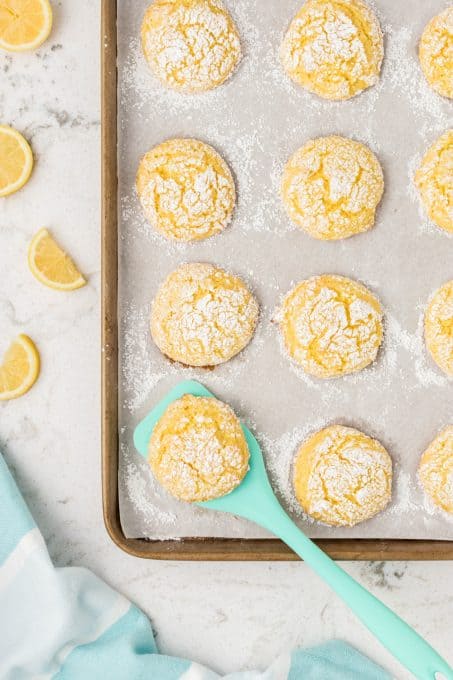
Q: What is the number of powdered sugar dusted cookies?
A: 12